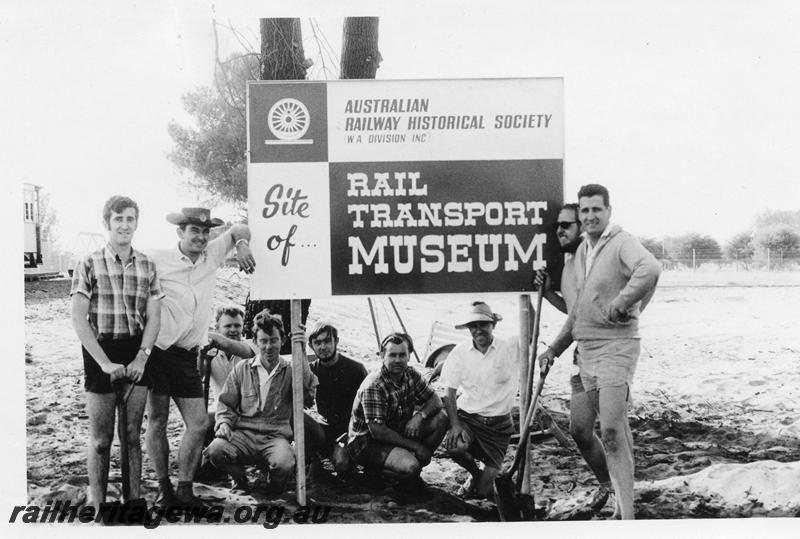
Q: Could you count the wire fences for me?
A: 1